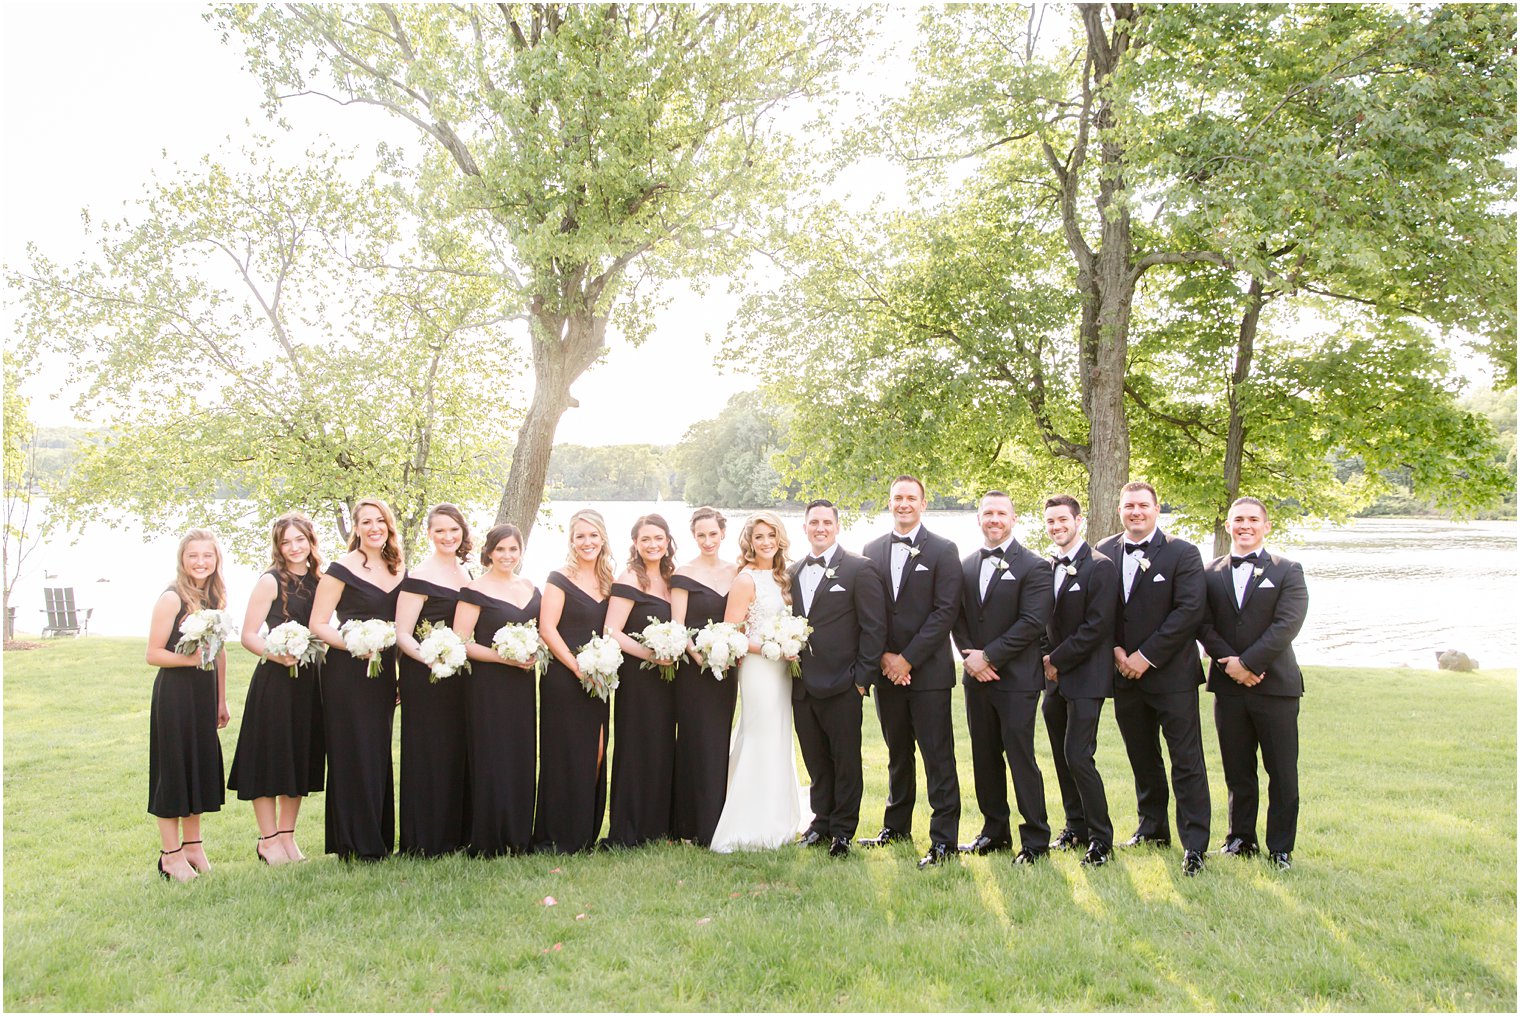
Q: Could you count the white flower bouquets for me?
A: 9